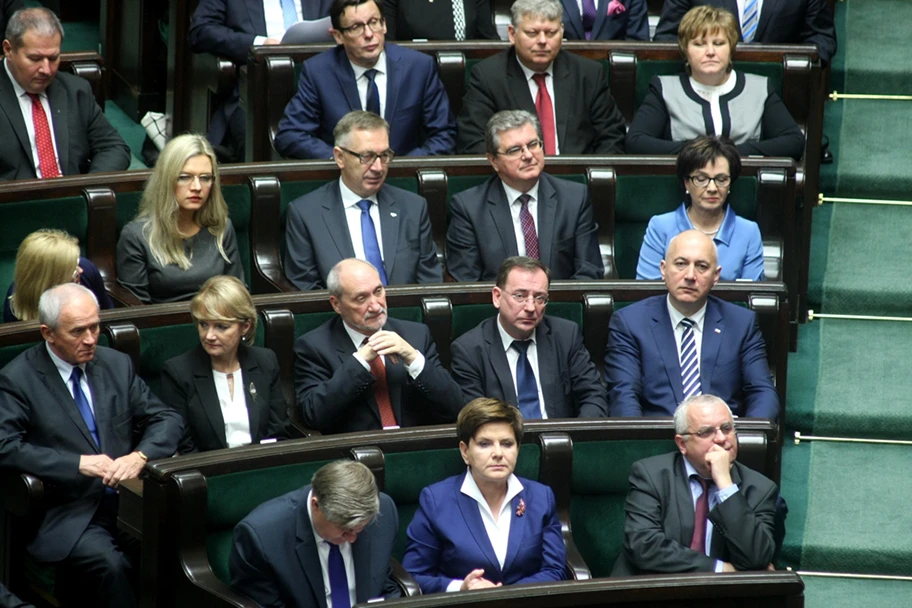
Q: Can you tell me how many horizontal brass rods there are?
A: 5